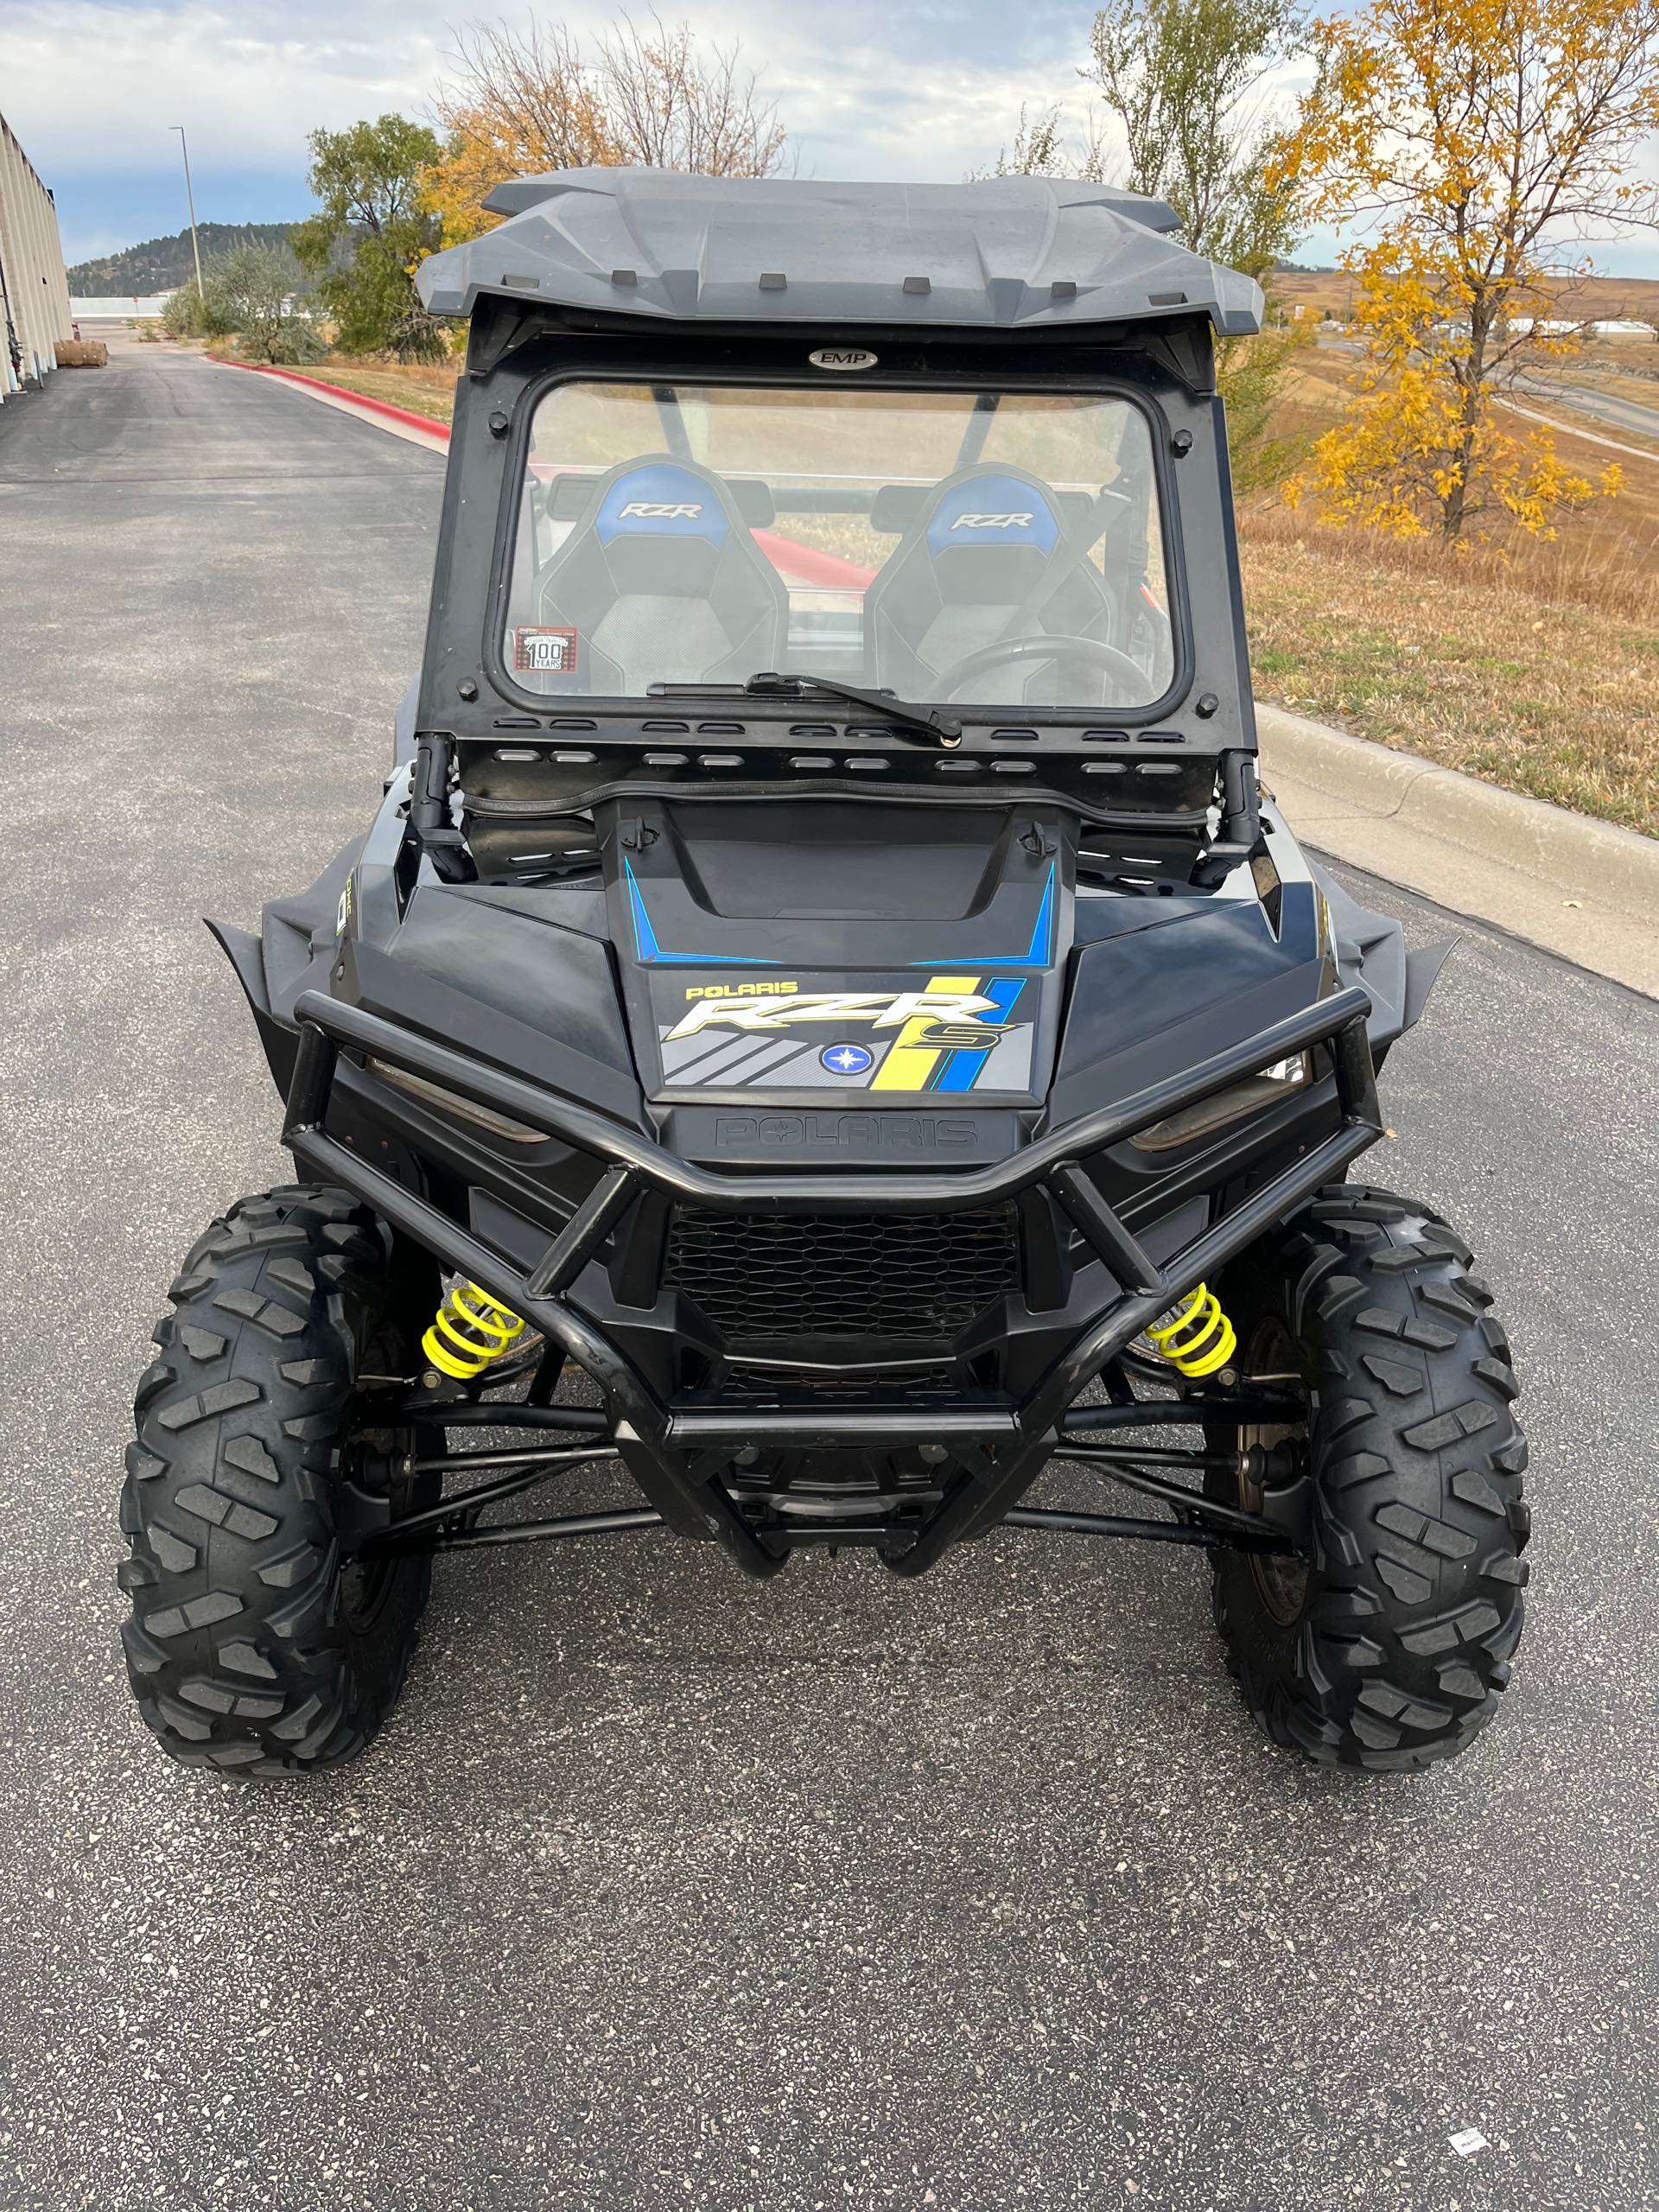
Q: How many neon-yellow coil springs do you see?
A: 2